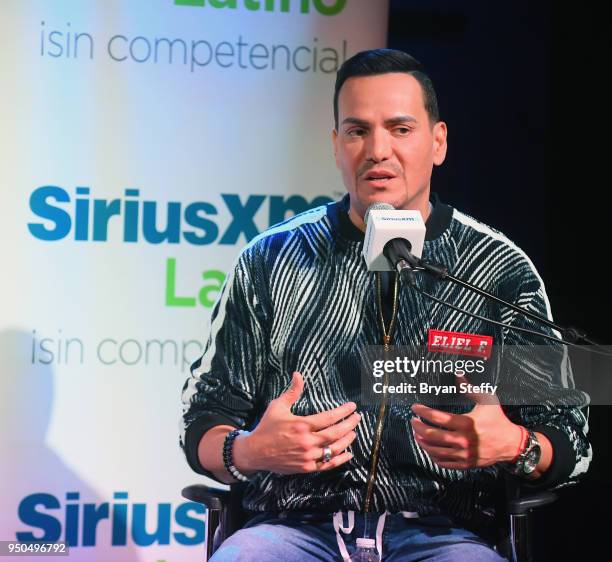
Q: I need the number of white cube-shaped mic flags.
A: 1